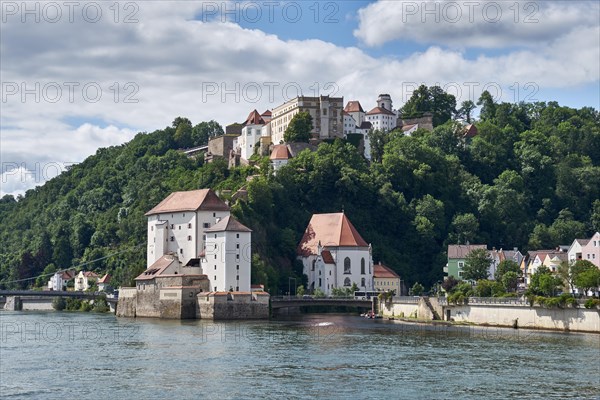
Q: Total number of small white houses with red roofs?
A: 3